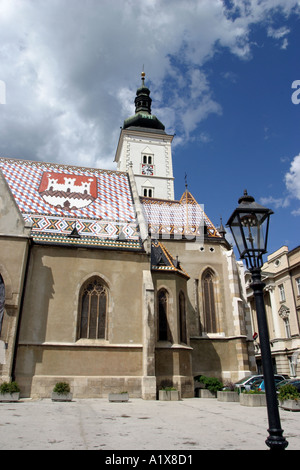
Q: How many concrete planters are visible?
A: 8